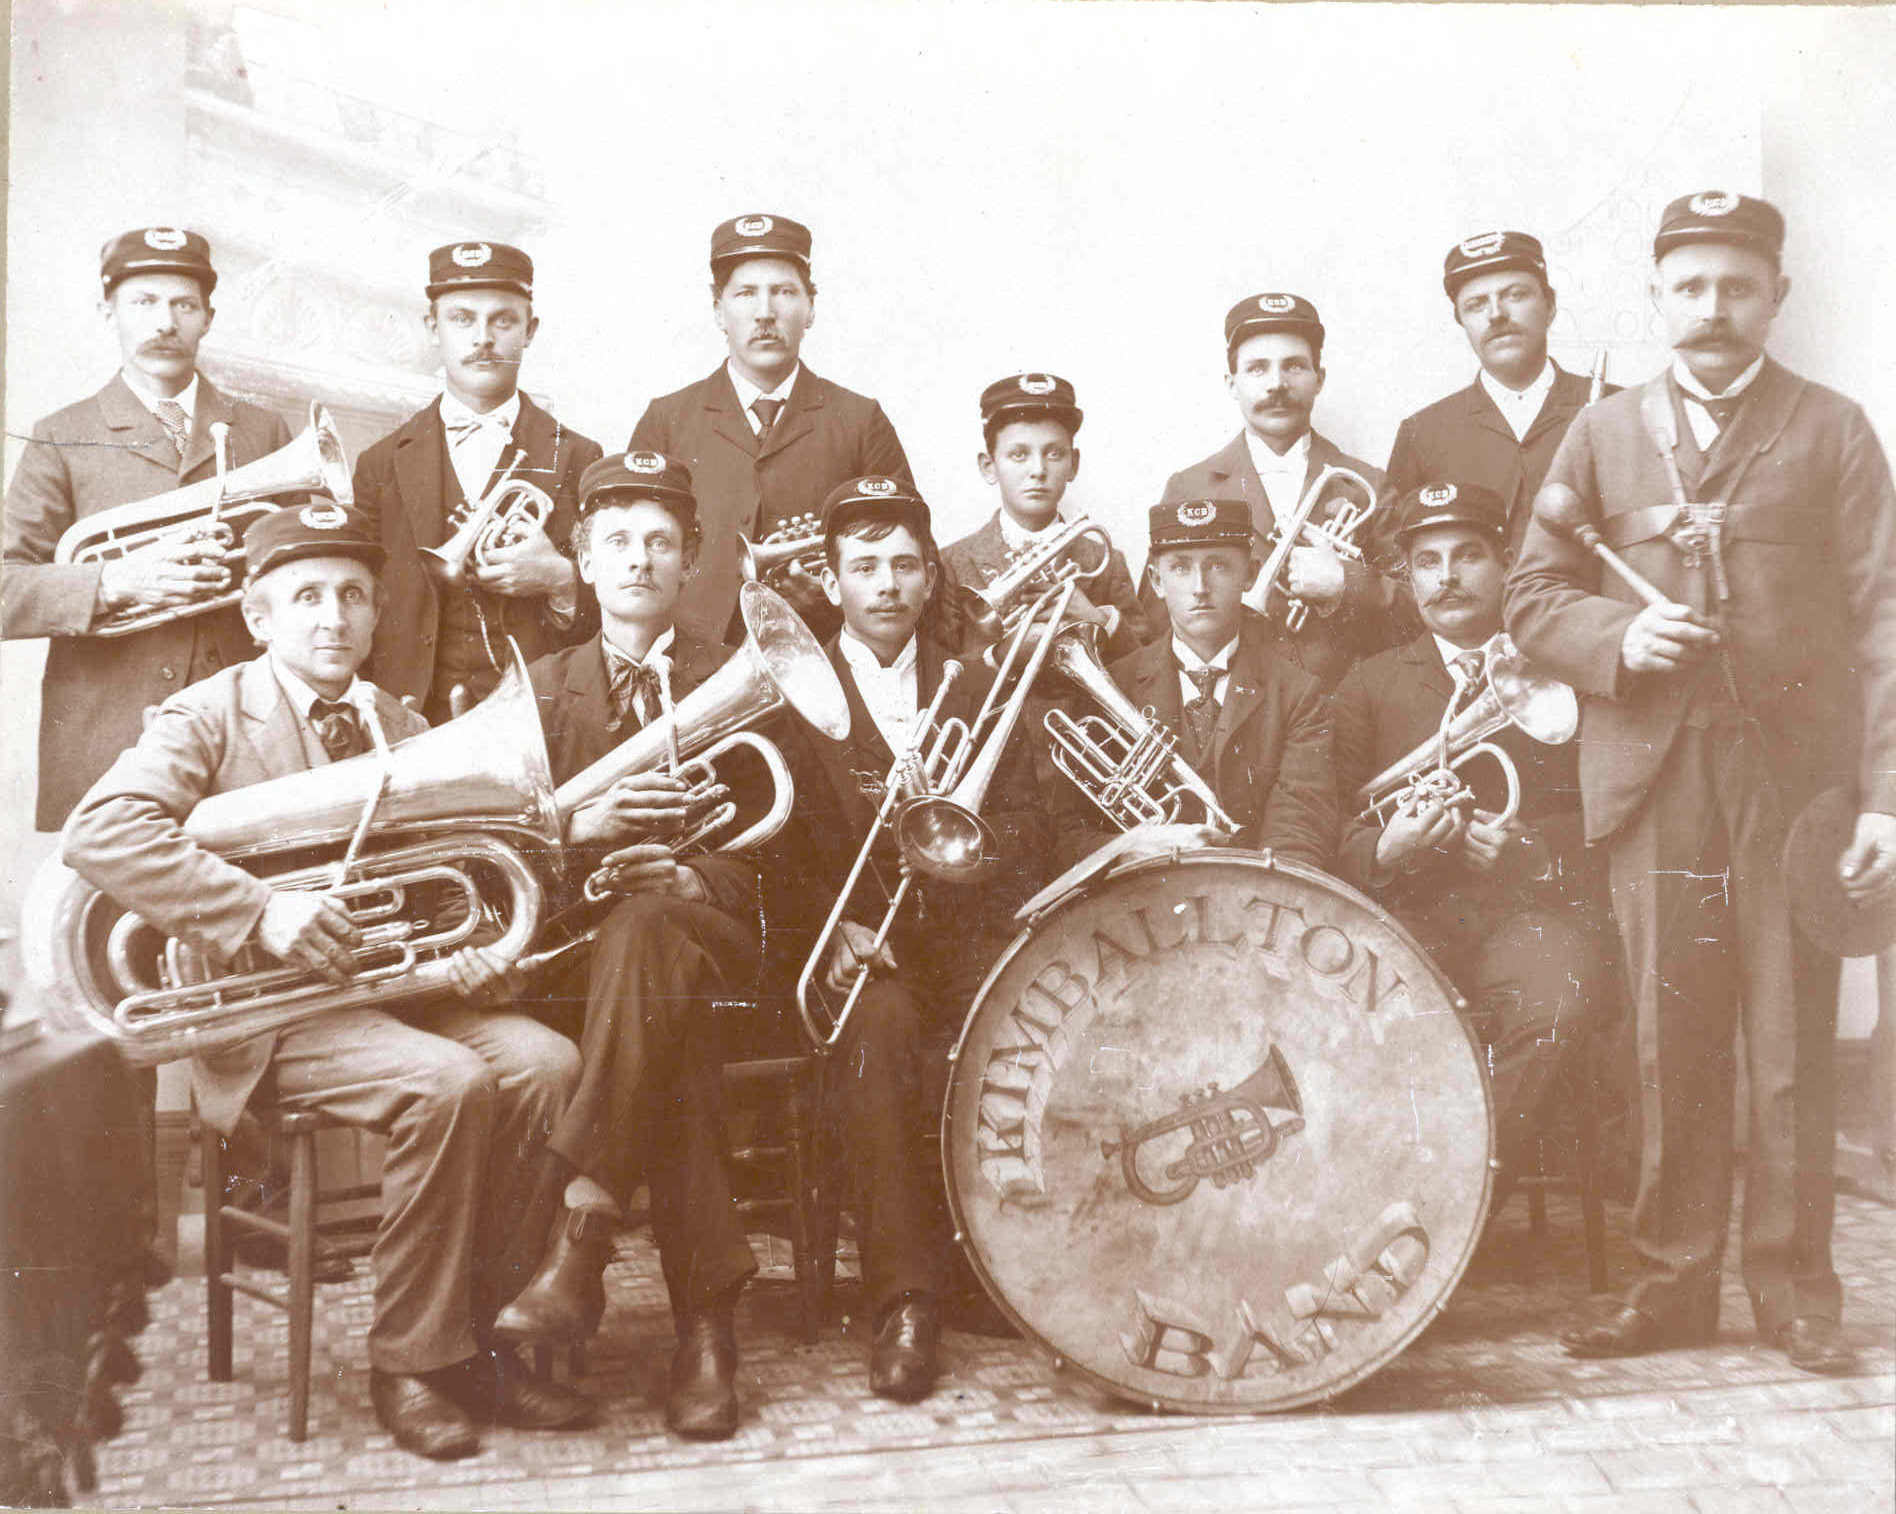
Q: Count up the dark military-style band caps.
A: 12